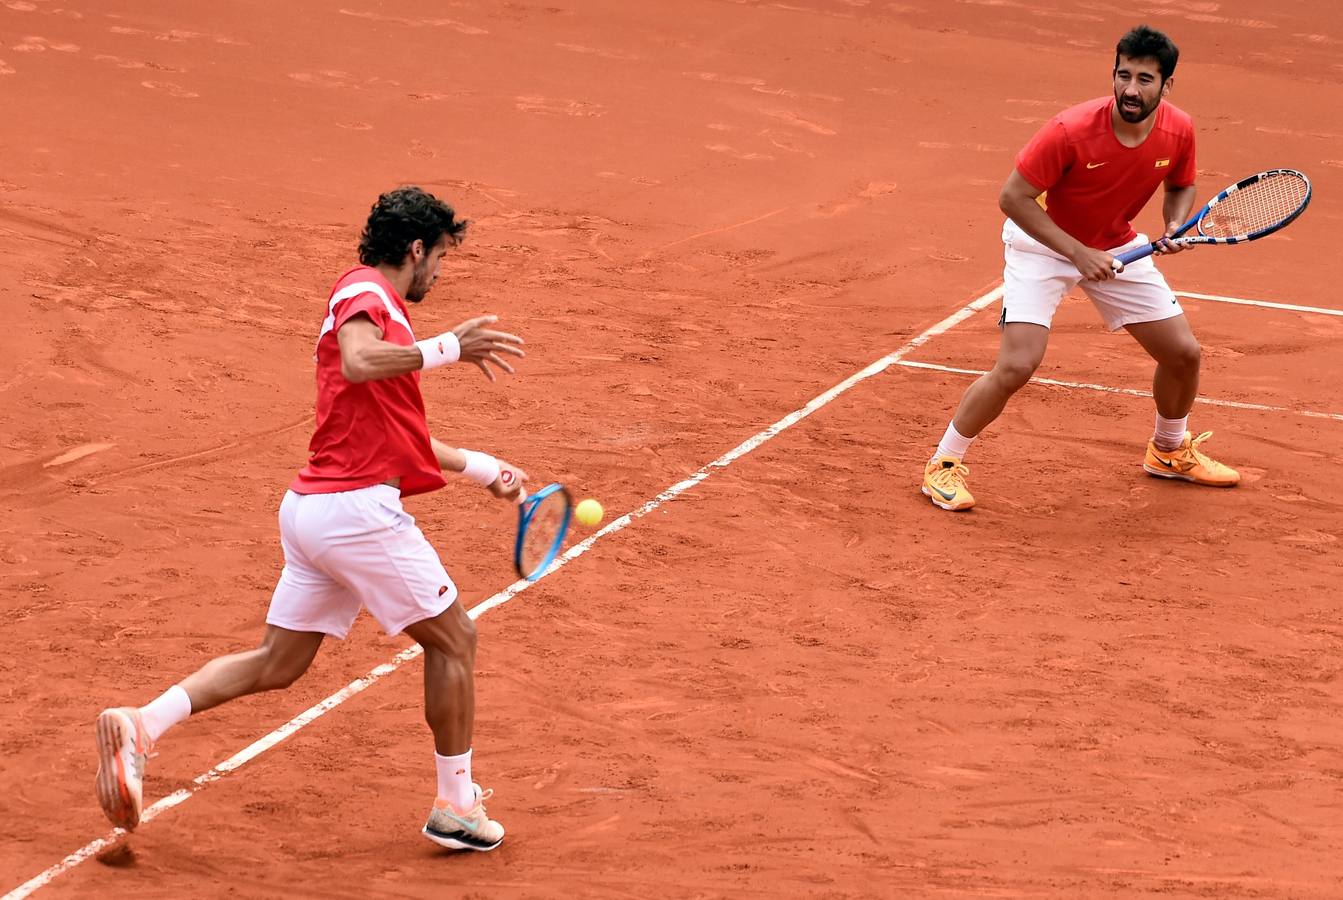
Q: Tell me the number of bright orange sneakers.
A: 2